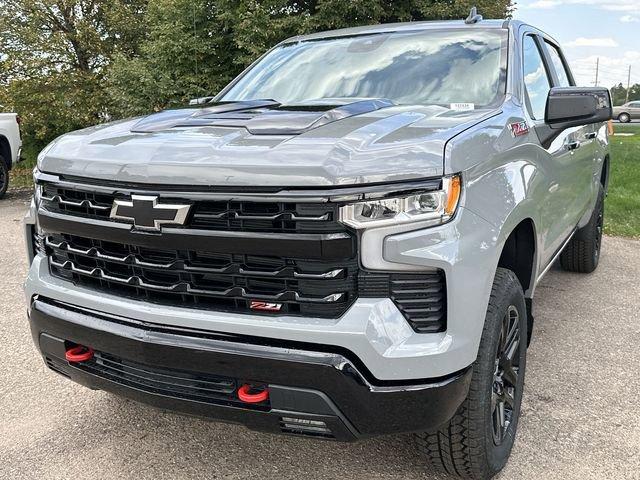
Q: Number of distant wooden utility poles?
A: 2